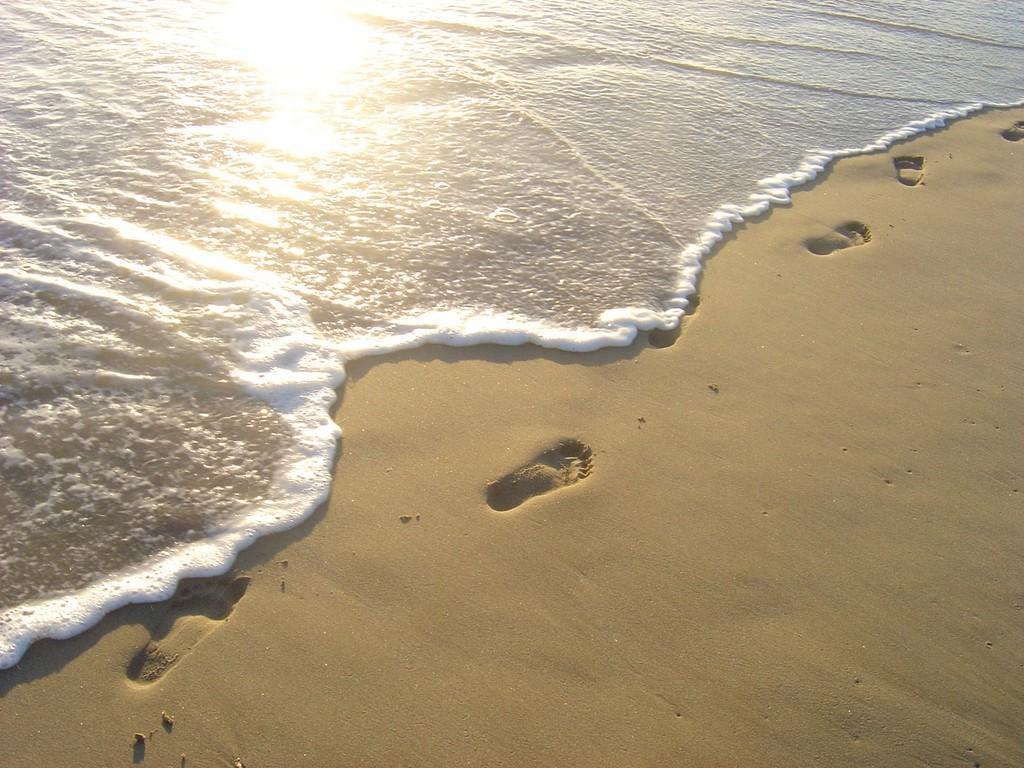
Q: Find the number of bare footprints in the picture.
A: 6